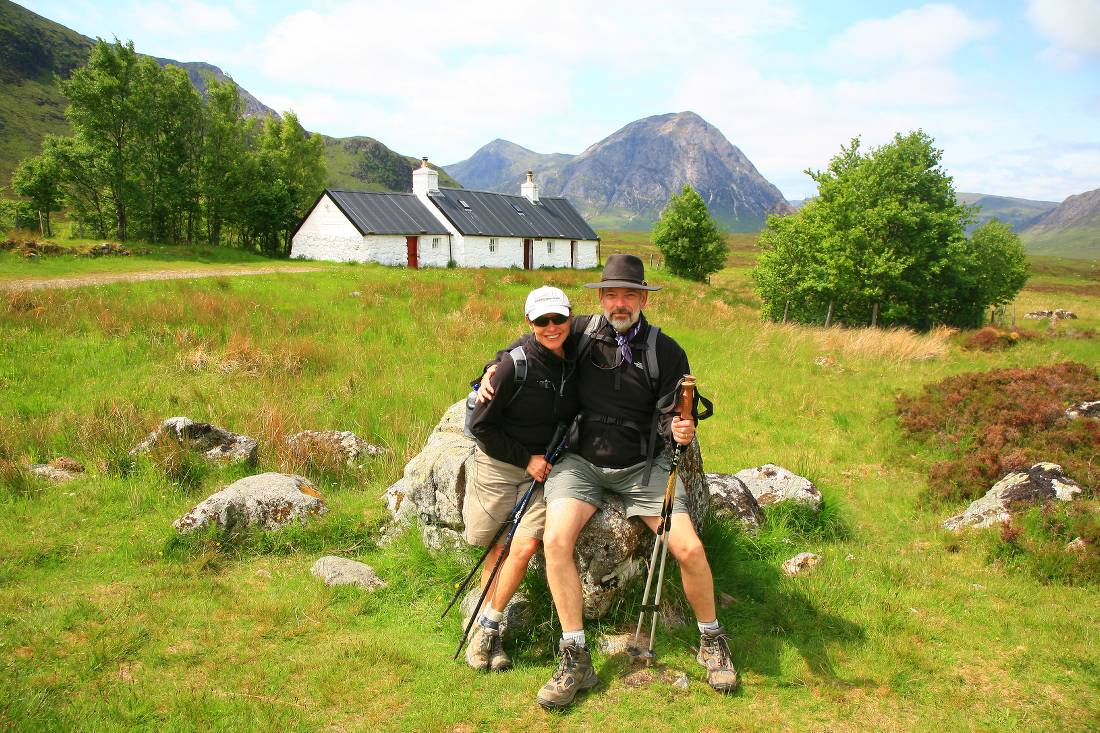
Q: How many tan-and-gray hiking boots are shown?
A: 4